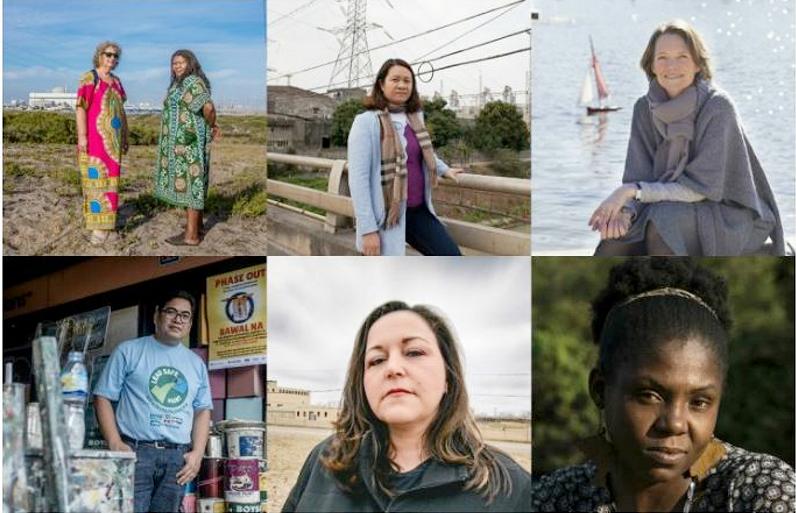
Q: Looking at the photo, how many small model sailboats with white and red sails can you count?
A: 1